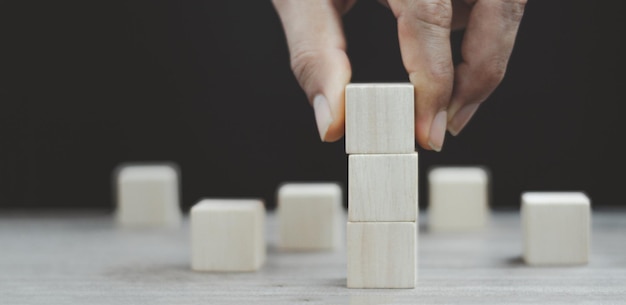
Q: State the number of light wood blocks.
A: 8